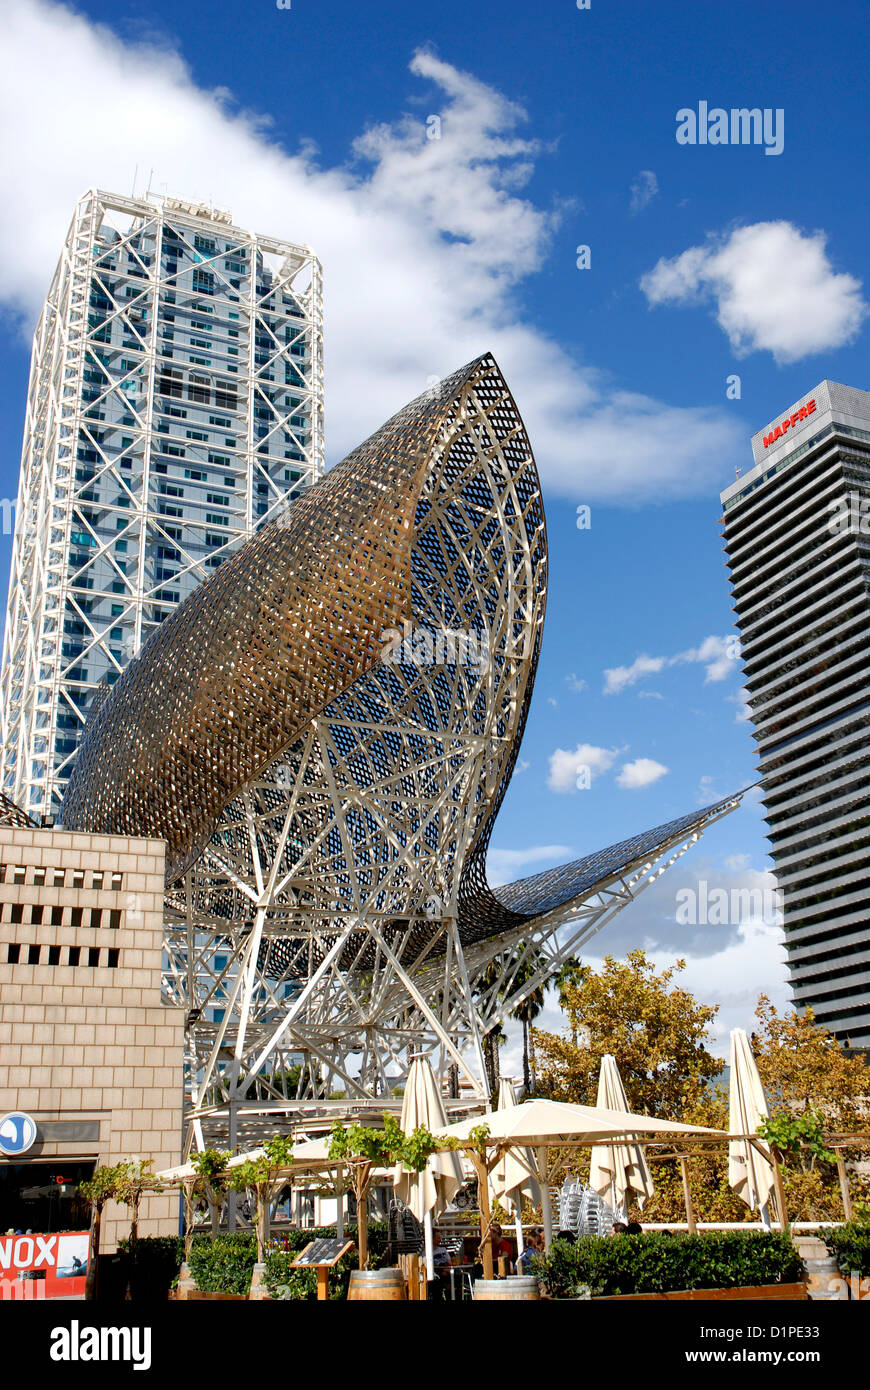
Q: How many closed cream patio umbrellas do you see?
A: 4